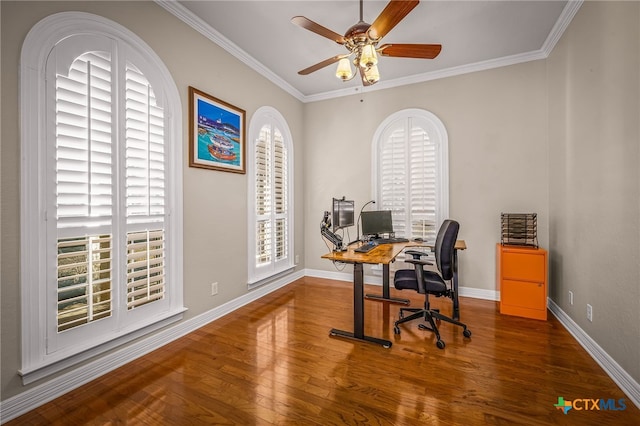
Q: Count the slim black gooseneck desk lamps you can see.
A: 1